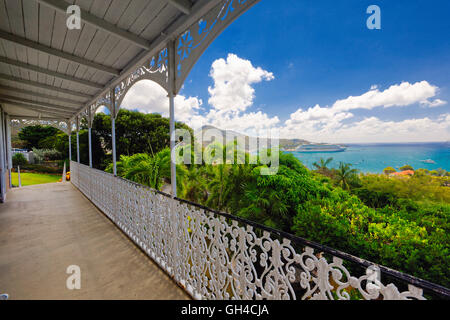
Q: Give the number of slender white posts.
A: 5